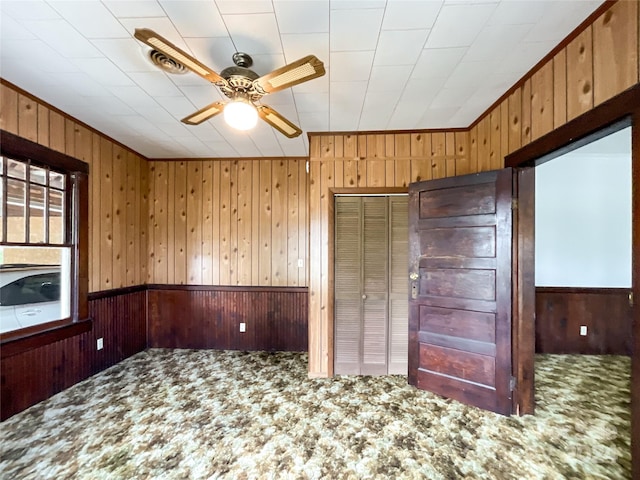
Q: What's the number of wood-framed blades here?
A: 4